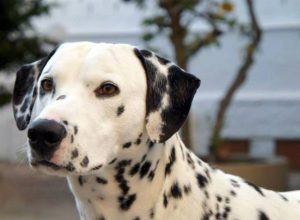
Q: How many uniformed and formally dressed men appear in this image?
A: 0